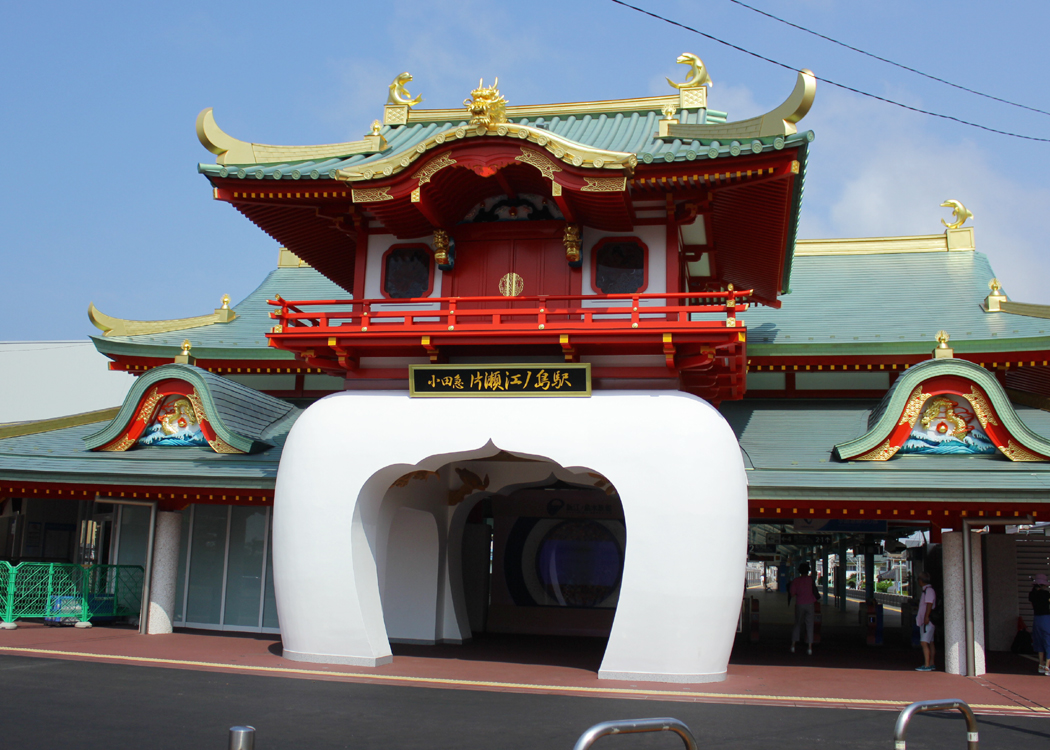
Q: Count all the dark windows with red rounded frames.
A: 2